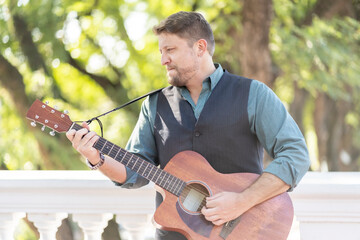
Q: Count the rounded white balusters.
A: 4